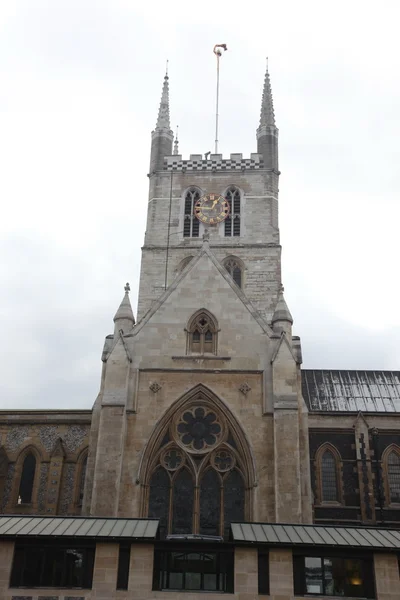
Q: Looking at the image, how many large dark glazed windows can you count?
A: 3